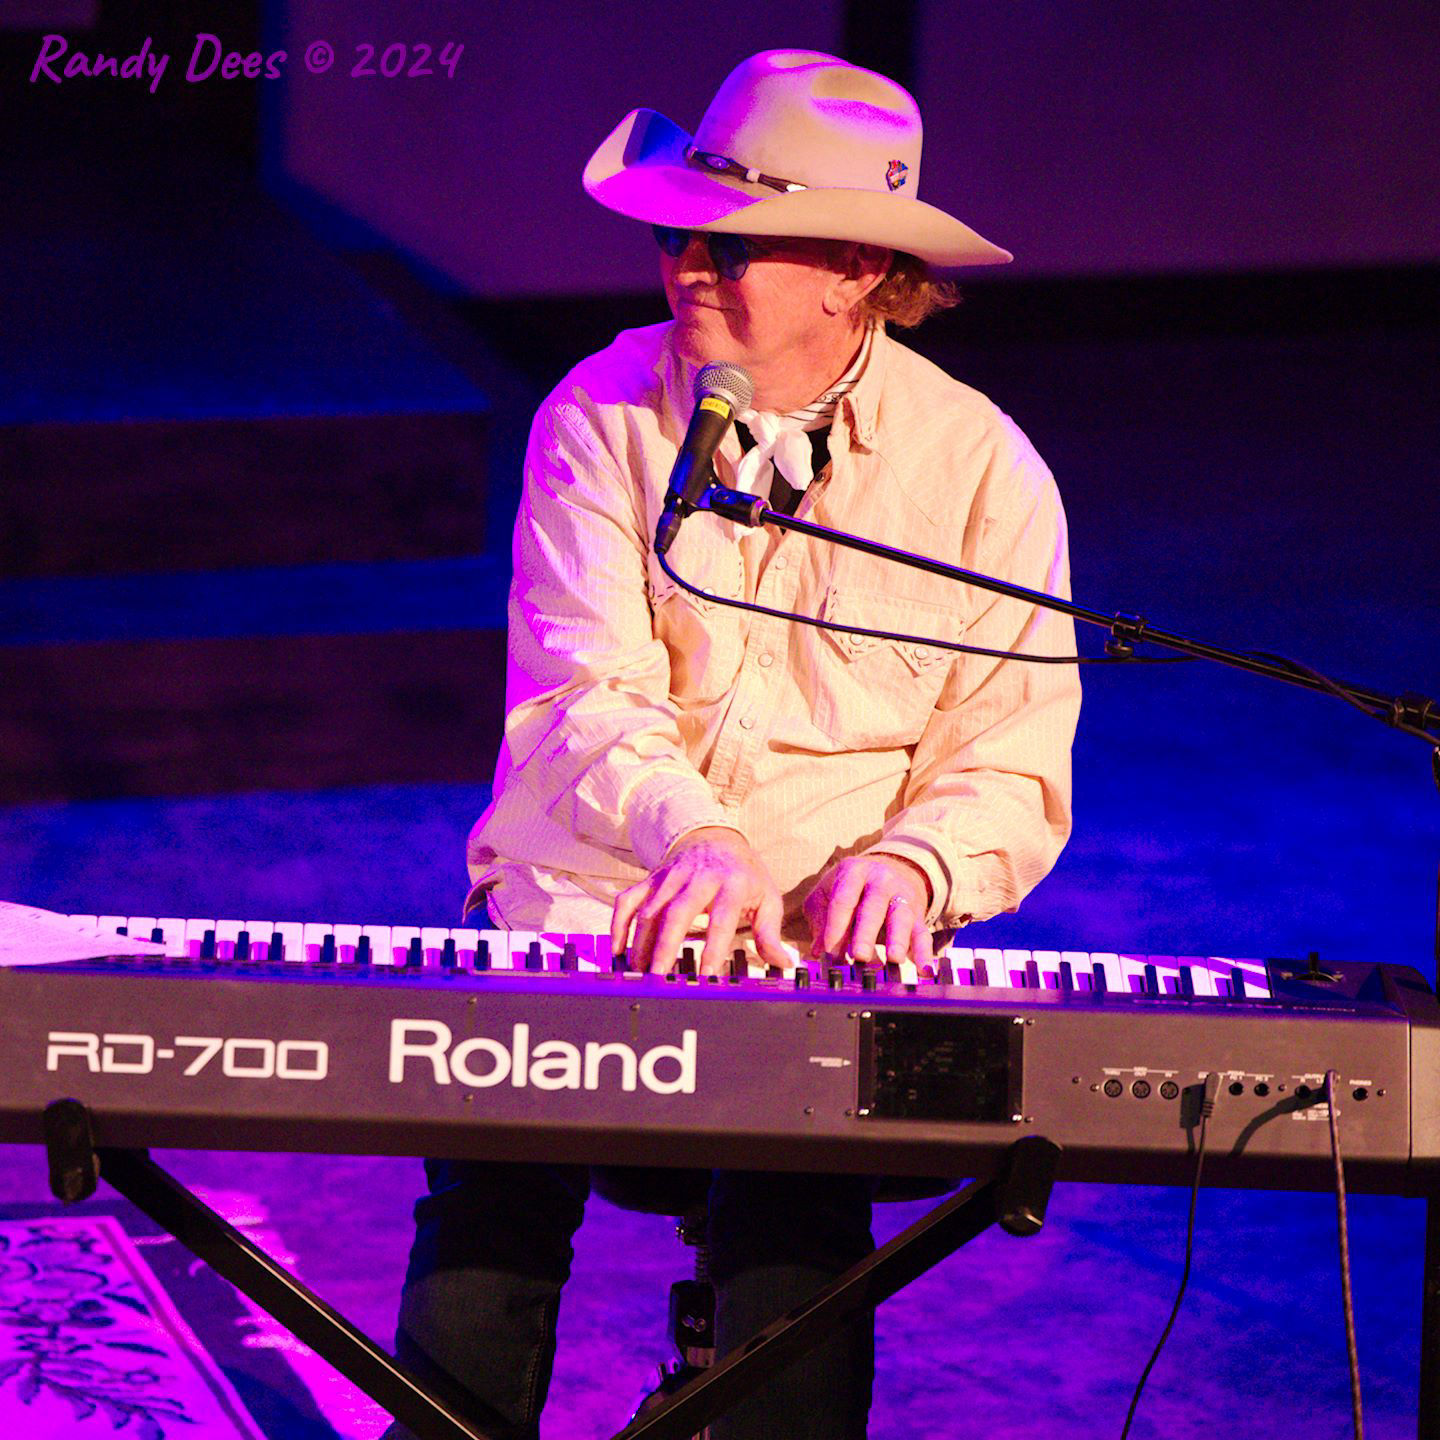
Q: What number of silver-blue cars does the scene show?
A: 0